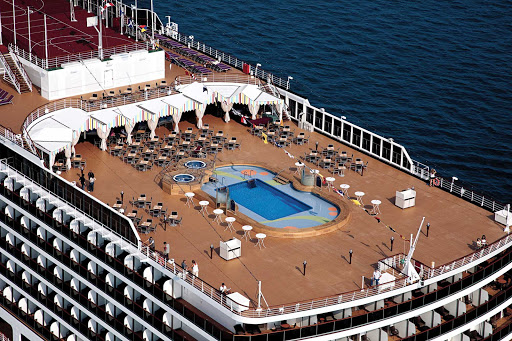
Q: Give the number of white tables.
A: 12